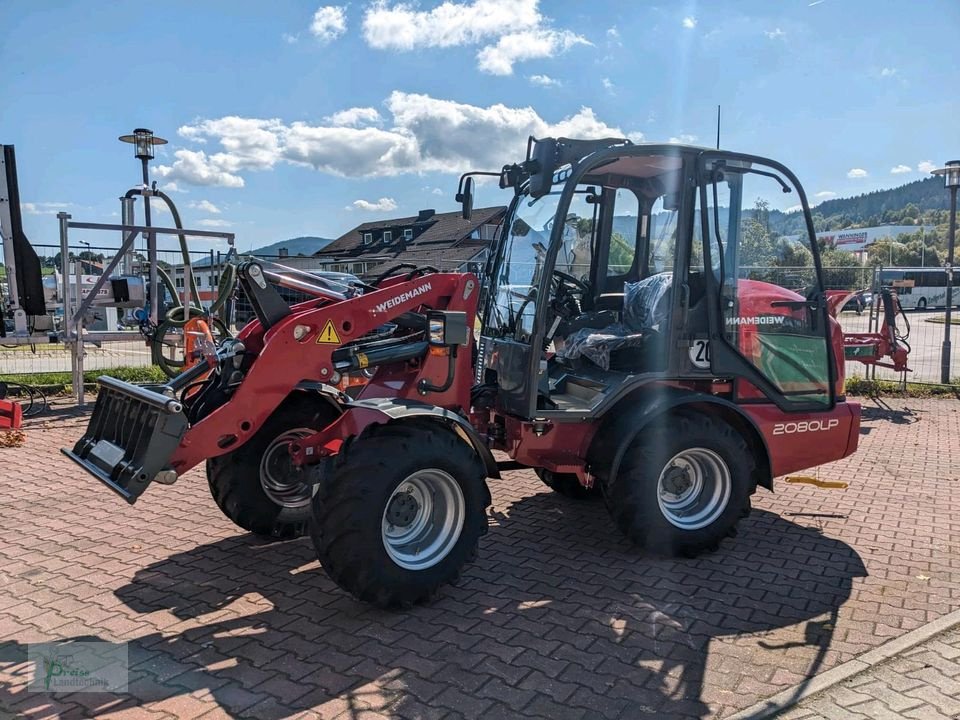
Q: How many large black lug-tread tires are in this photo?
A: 4